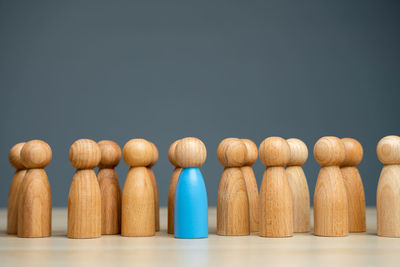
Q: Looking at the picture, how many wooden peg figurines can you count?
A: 15